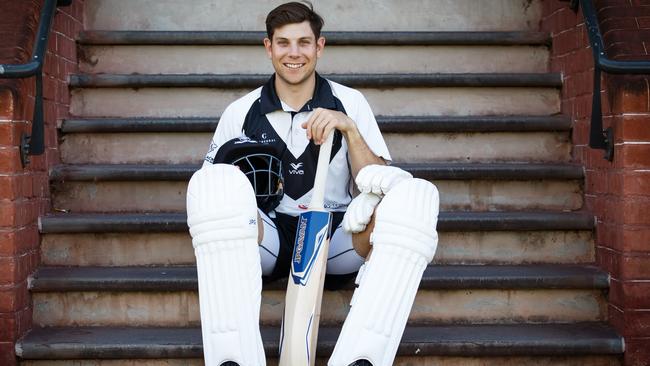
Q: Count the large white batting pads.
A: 2